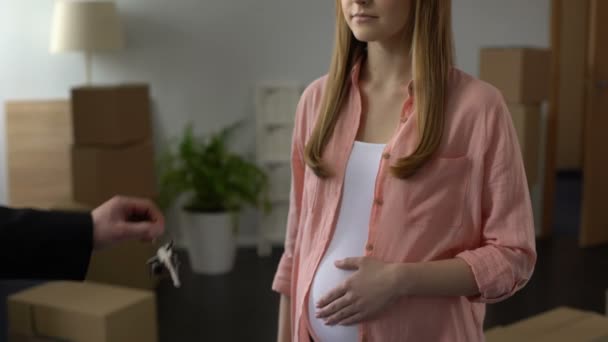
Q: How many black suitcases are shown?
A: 0